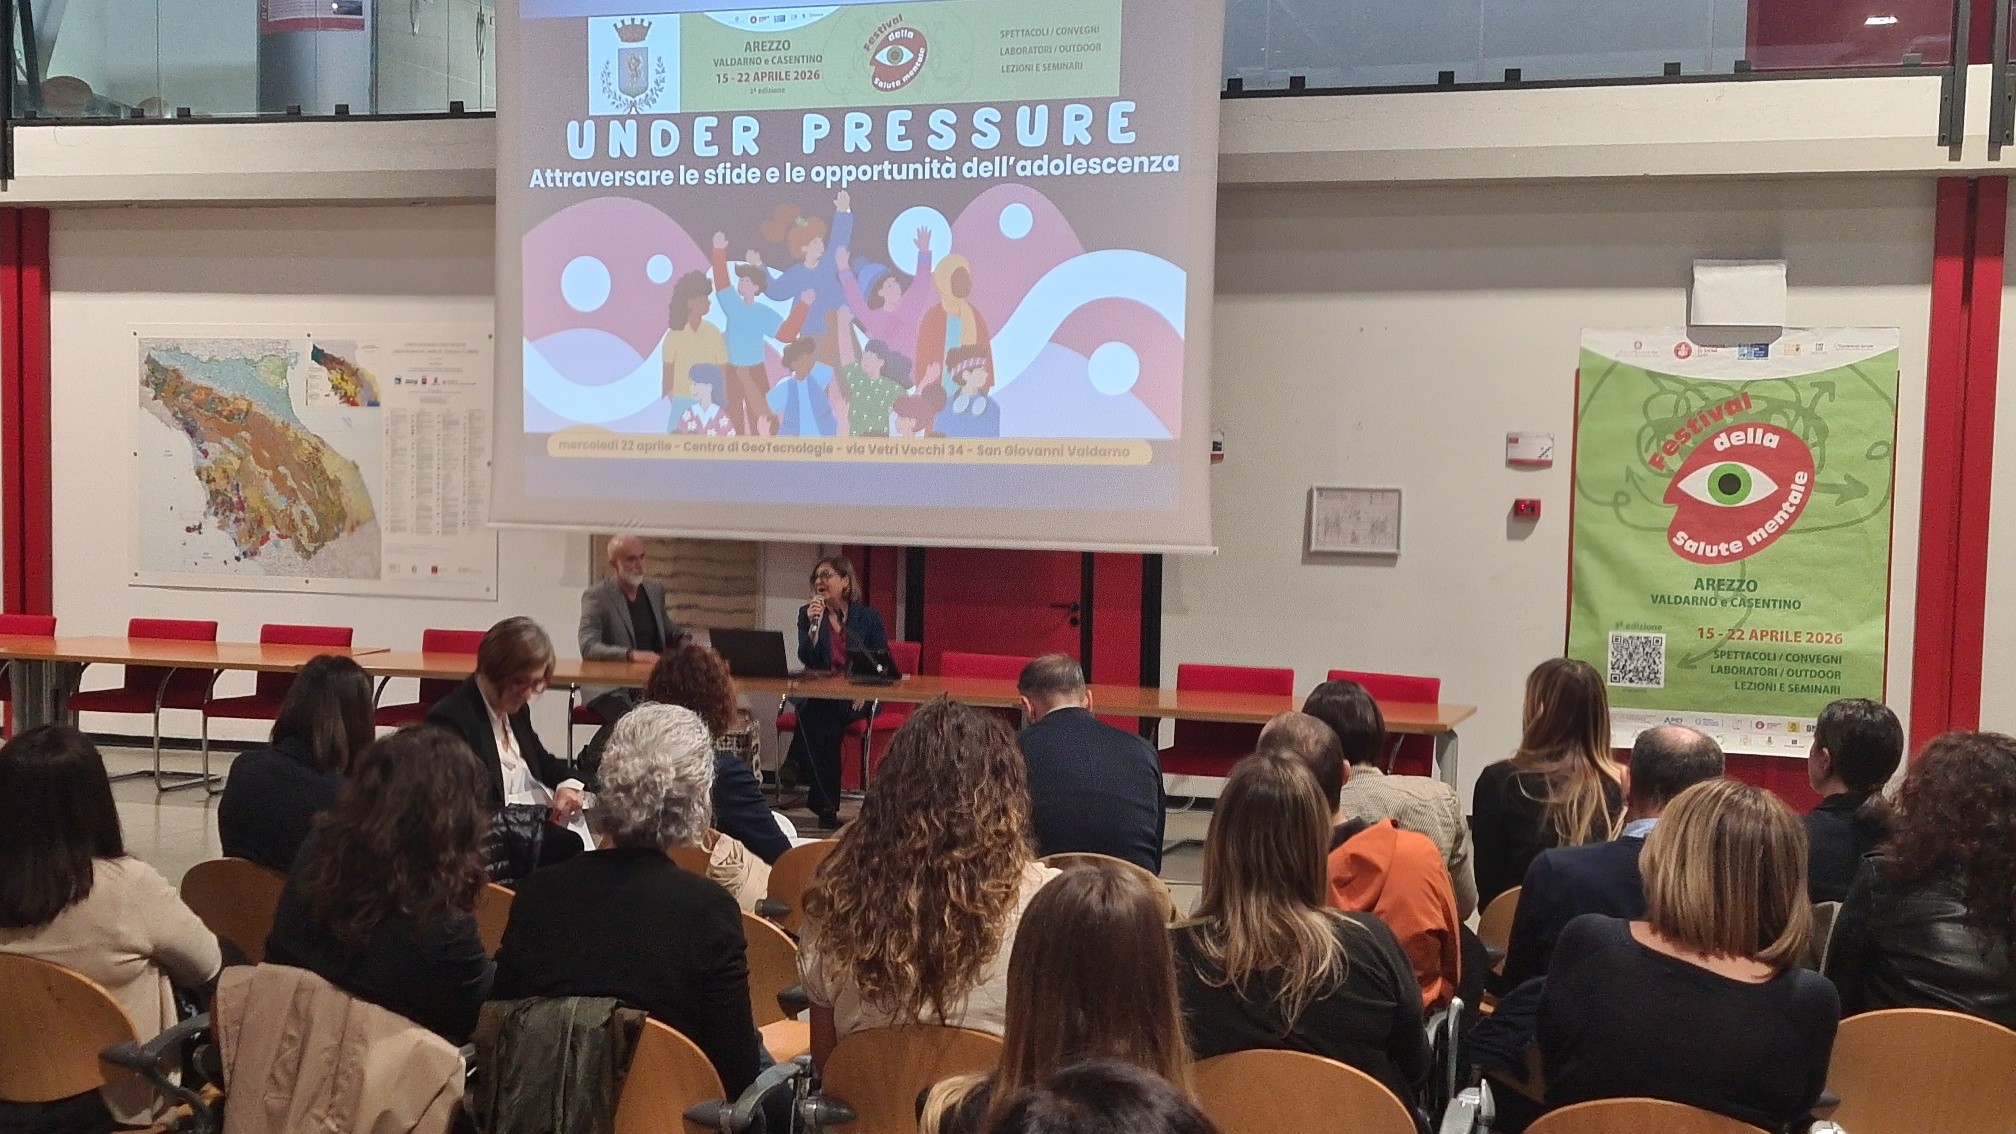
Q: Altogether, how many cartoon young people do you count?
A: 10